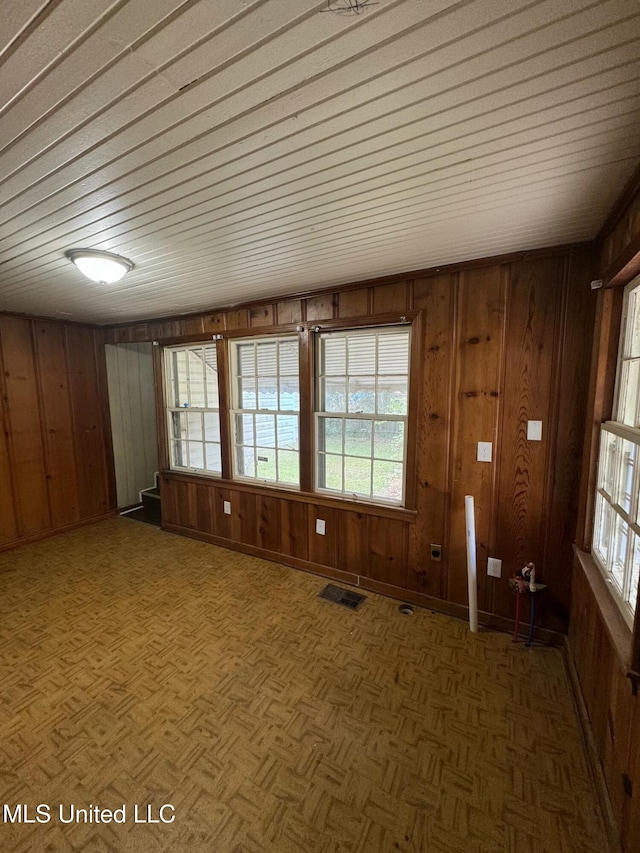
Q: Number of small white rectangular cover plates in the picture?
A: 5